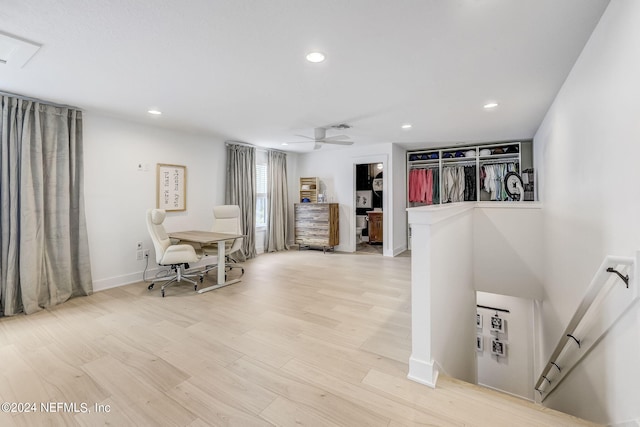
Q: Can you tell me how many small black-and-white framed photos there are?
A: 4